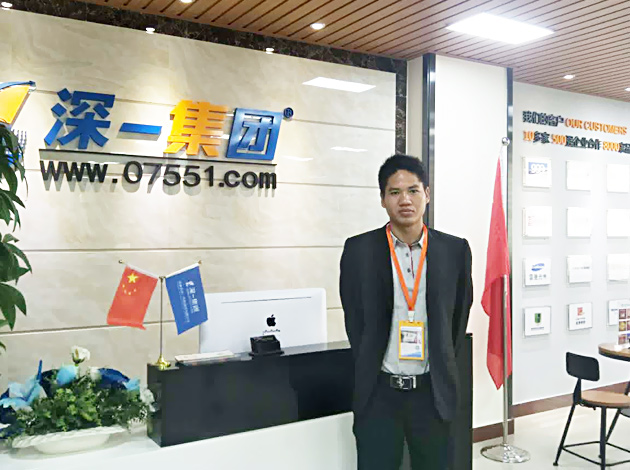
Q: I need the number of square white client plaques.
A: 12